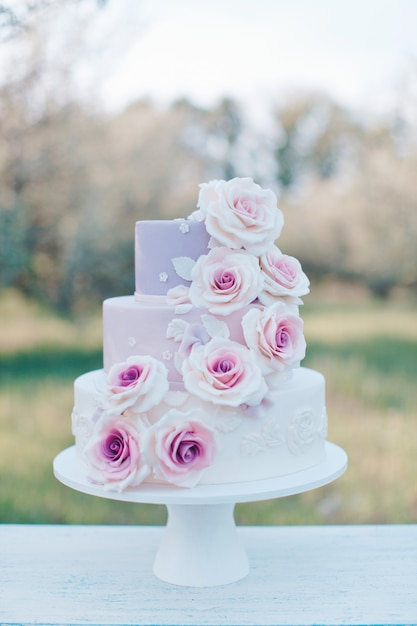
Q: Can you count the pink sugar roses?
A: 8